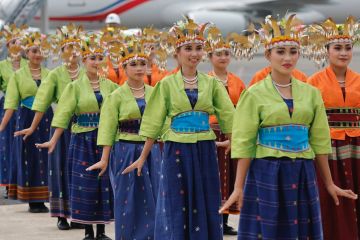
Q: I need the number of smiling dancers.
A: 1